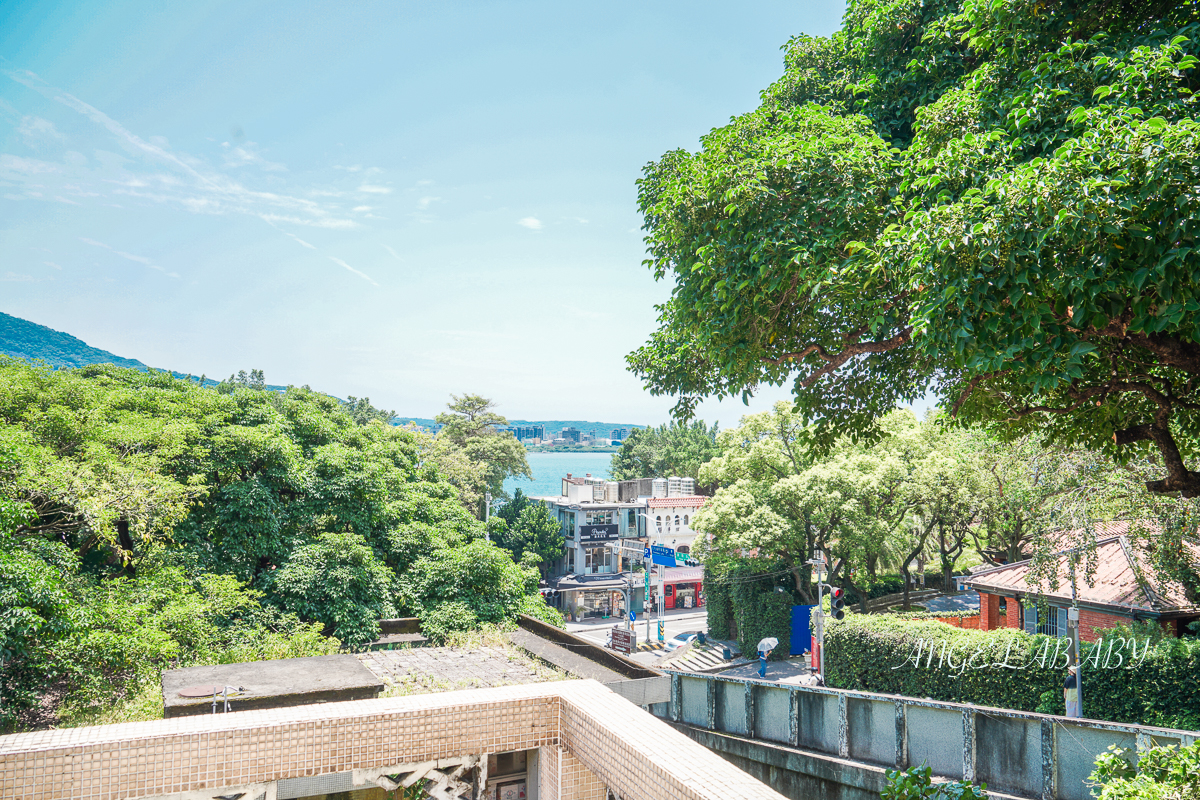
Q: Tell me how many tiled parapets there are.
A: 1